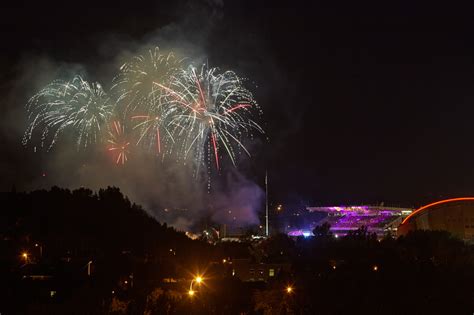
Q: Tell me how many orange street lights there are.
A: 4